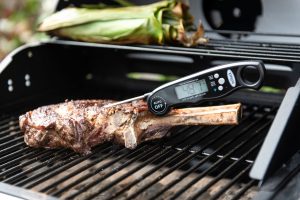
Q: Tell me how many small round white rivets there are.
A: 4